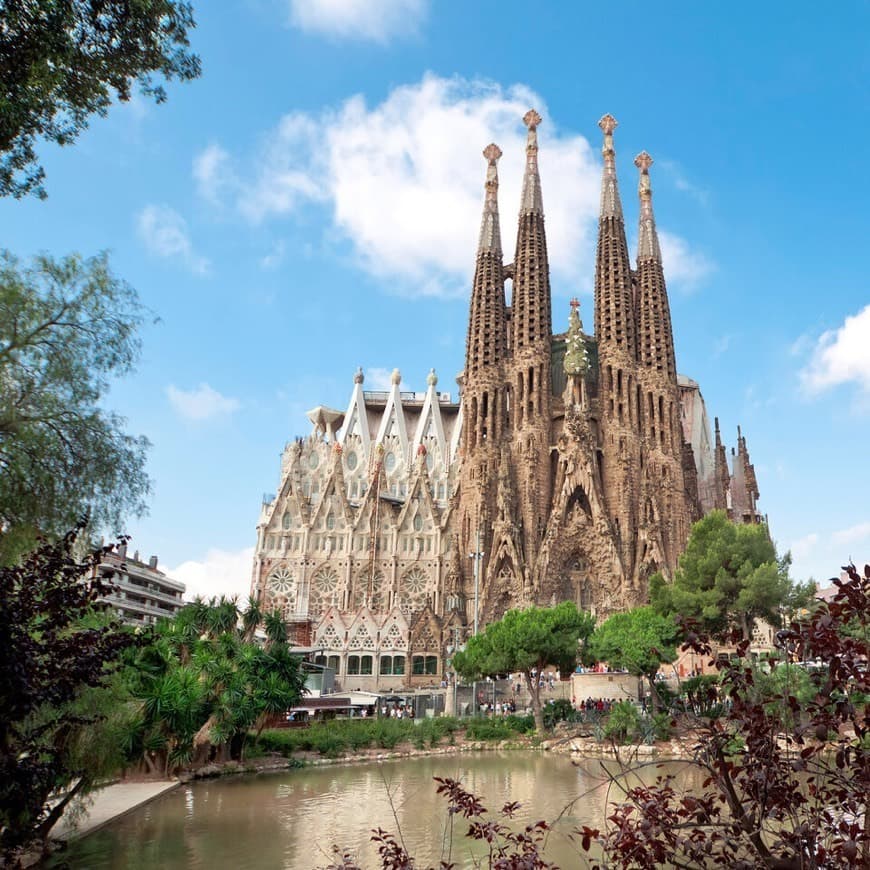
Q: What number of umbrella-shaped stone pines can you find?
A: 2